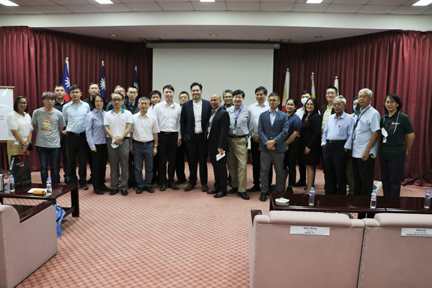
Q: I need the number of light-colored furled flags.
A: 3